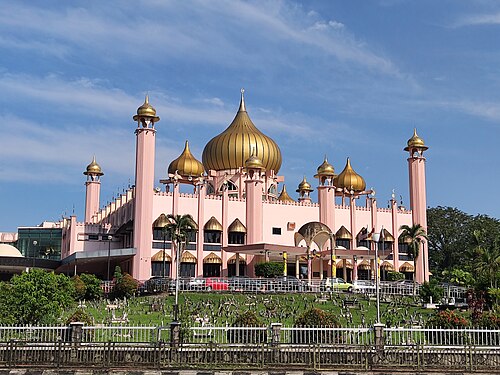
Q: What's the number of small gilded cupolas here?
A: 6